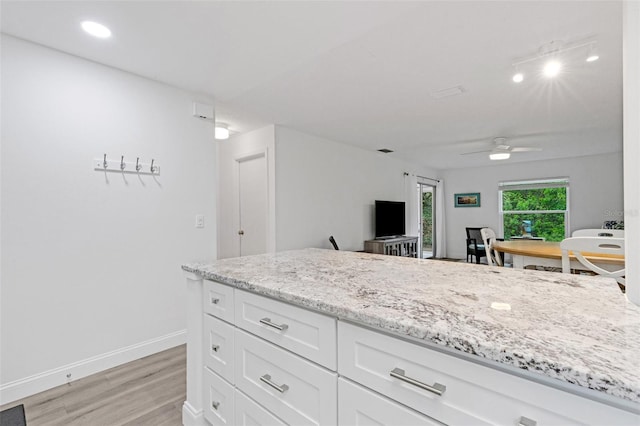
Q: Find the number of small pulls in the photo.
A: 3